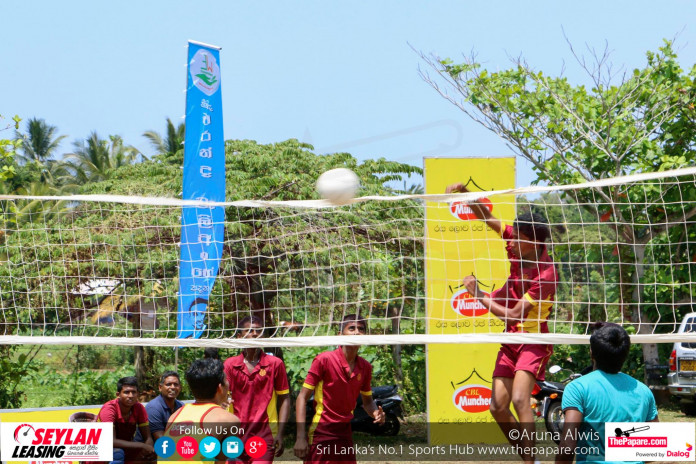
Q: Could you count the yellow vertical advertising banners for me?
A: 1